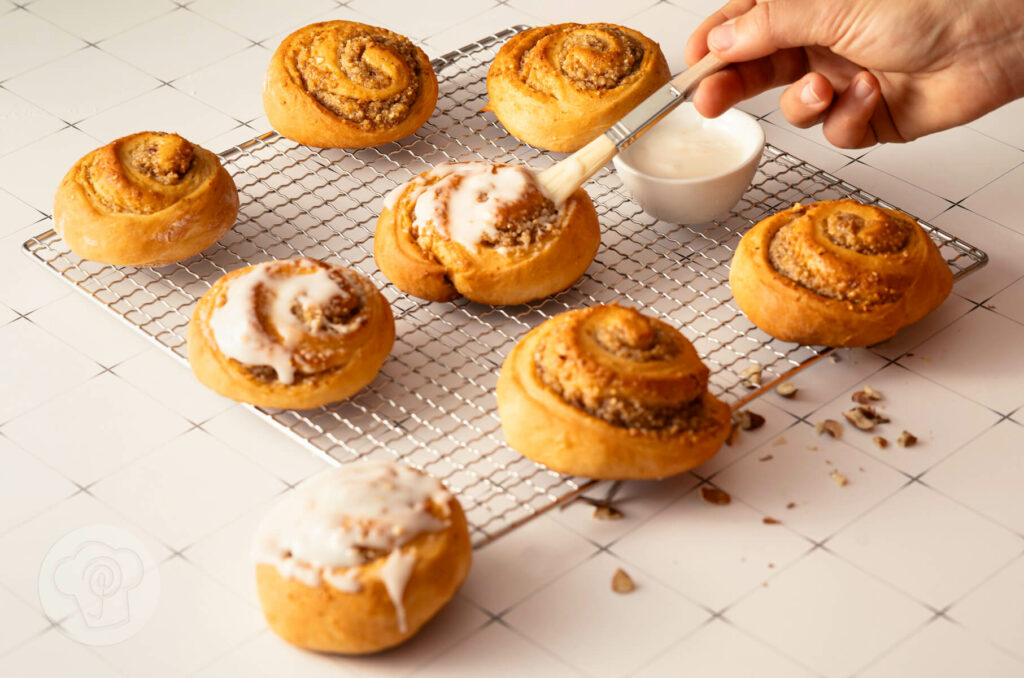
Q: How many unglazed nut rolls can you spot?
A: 5